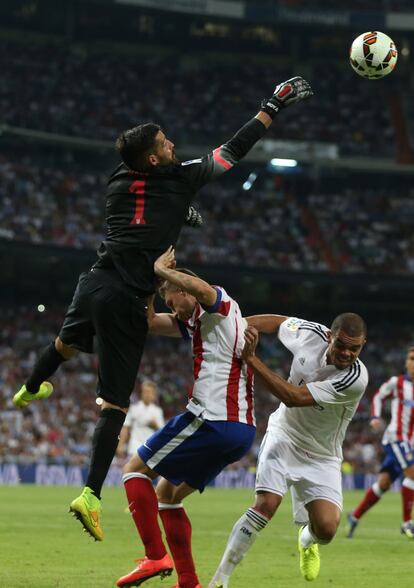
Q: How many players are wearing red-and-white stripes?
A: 2